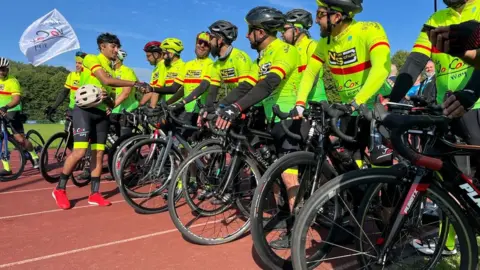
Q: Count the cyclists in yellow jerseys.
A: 12